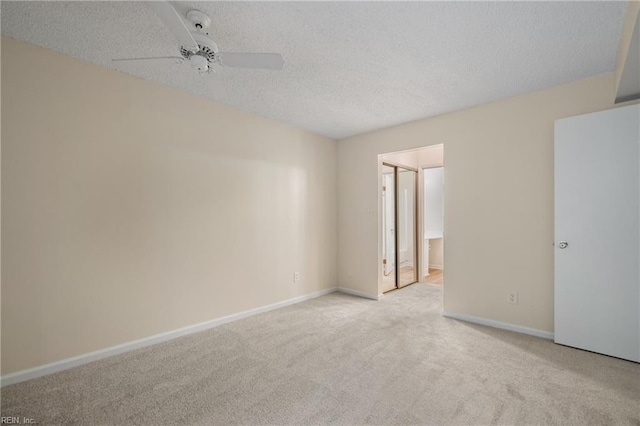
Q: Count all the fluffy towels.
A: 0